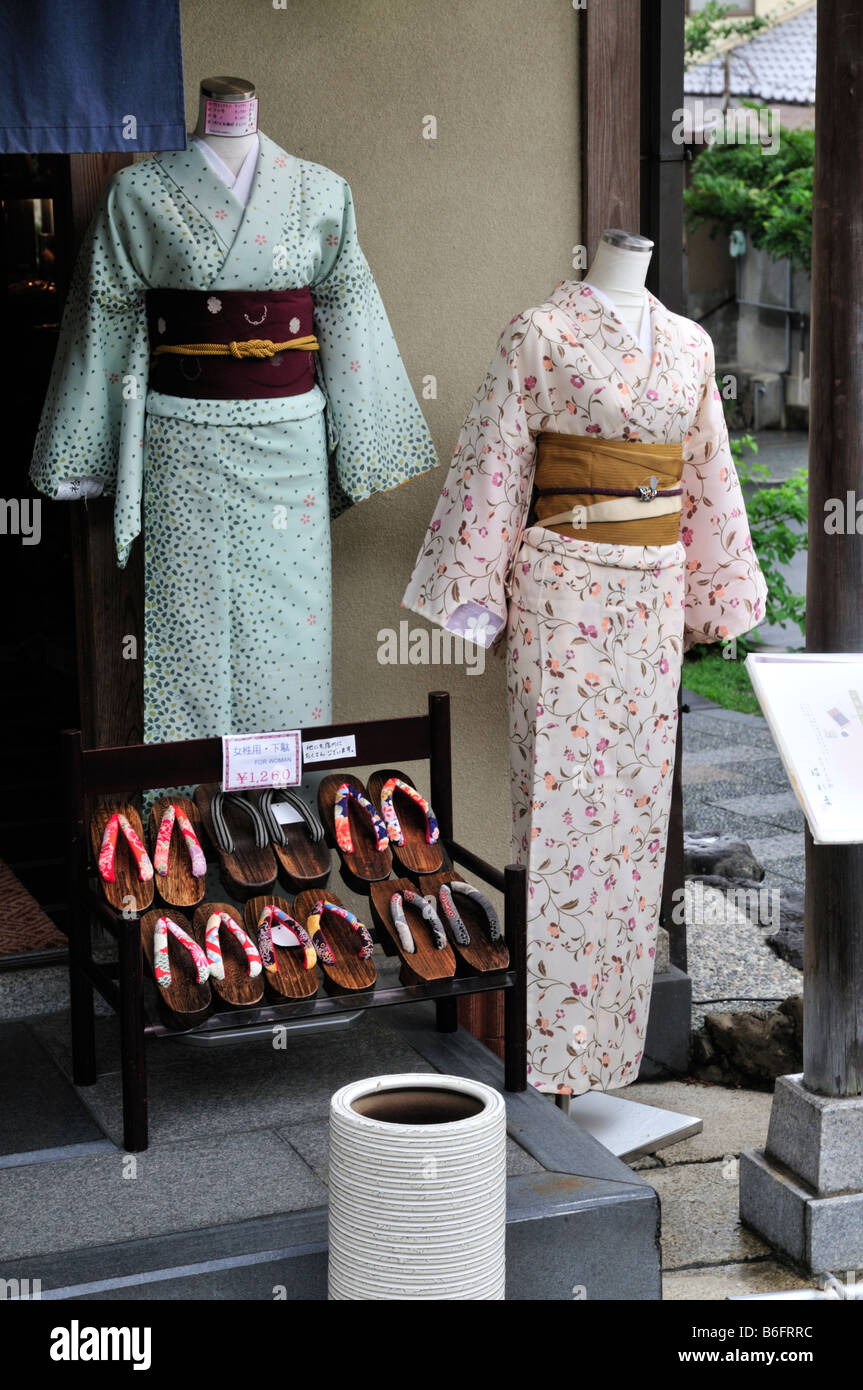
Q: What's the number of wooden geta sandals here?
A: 12